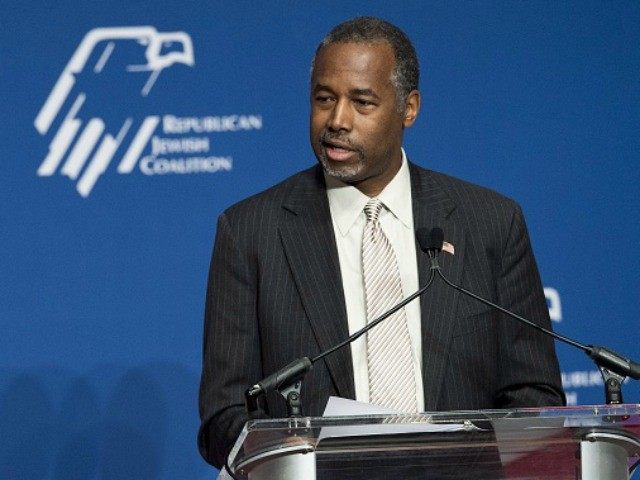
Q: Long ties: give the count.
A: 1